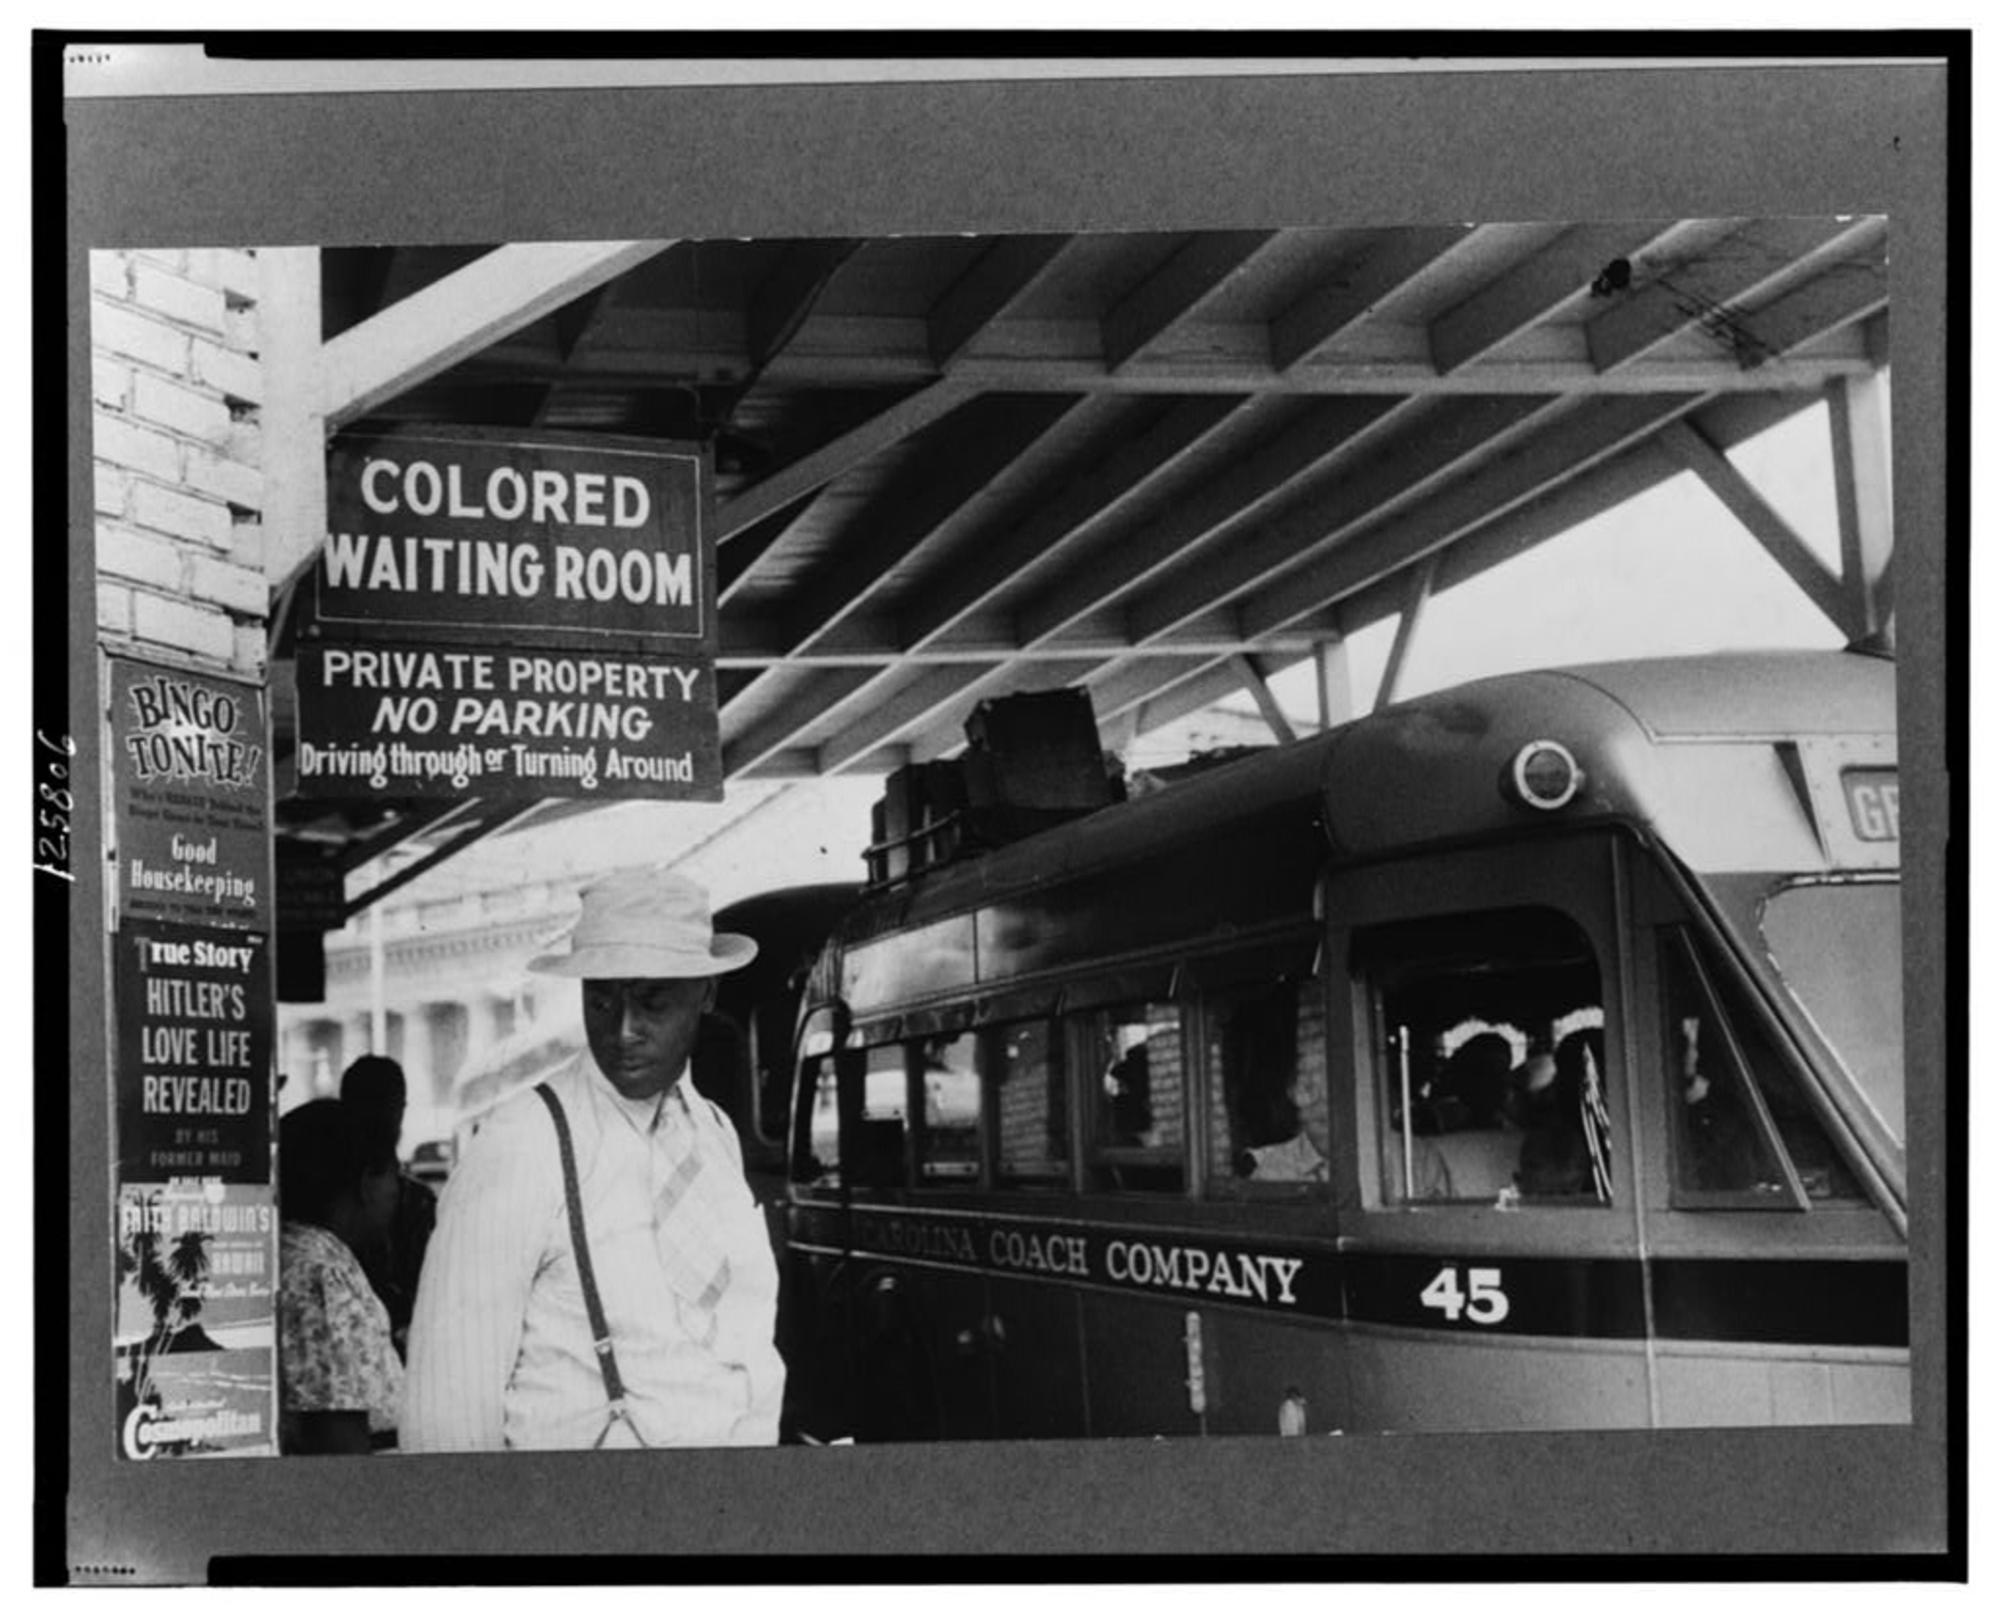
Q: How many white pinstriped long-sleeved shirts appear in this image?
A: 1